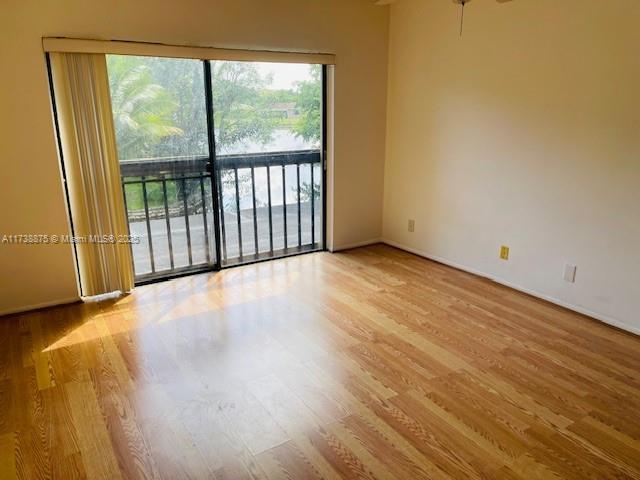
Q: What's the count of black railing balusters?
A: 12